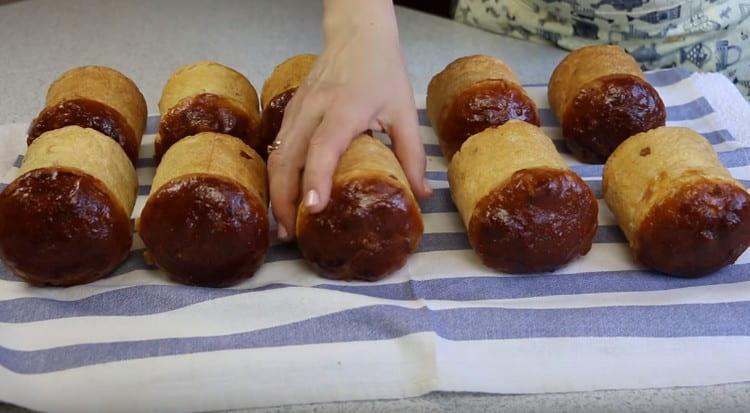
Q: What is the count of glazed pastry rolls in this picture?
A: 10